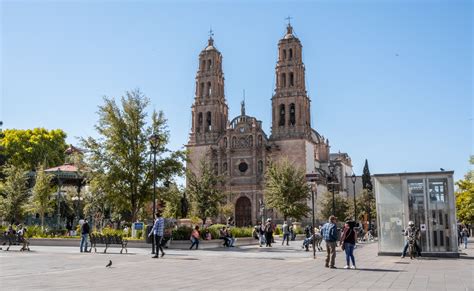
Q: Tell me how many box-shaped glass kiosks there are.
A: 1